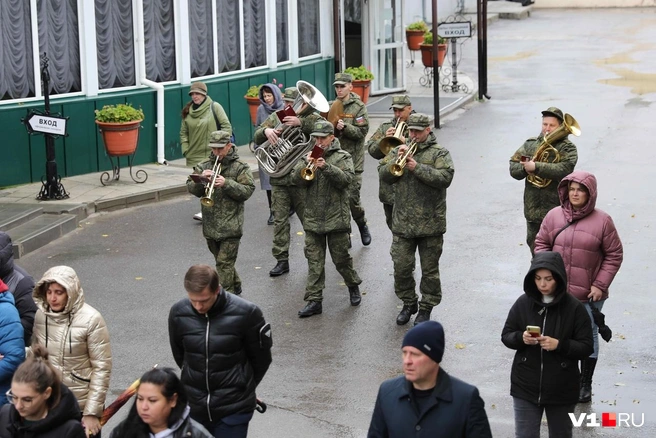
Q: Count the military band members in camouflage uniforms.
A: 7